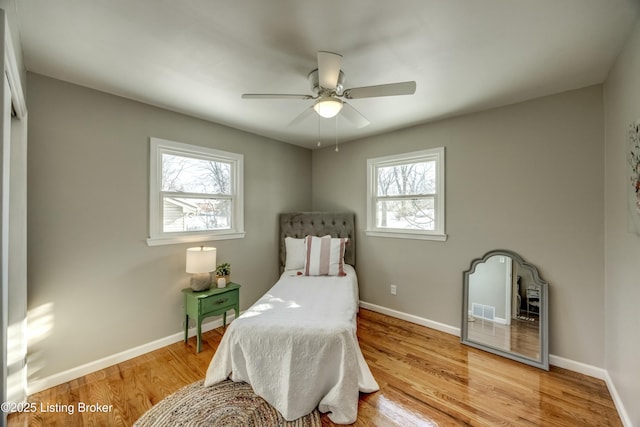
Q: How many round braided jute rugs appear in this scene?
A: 1